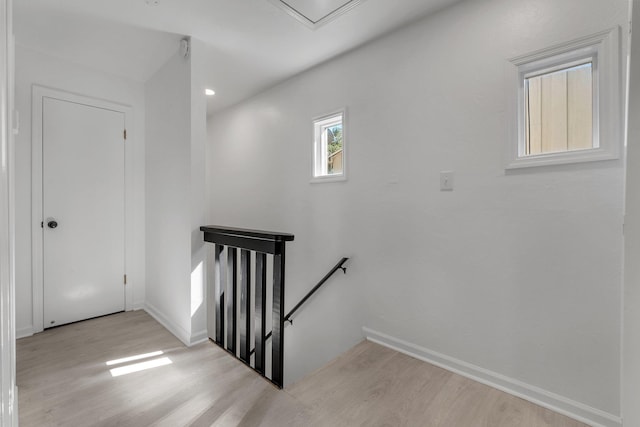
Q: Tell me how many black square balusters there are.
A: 5